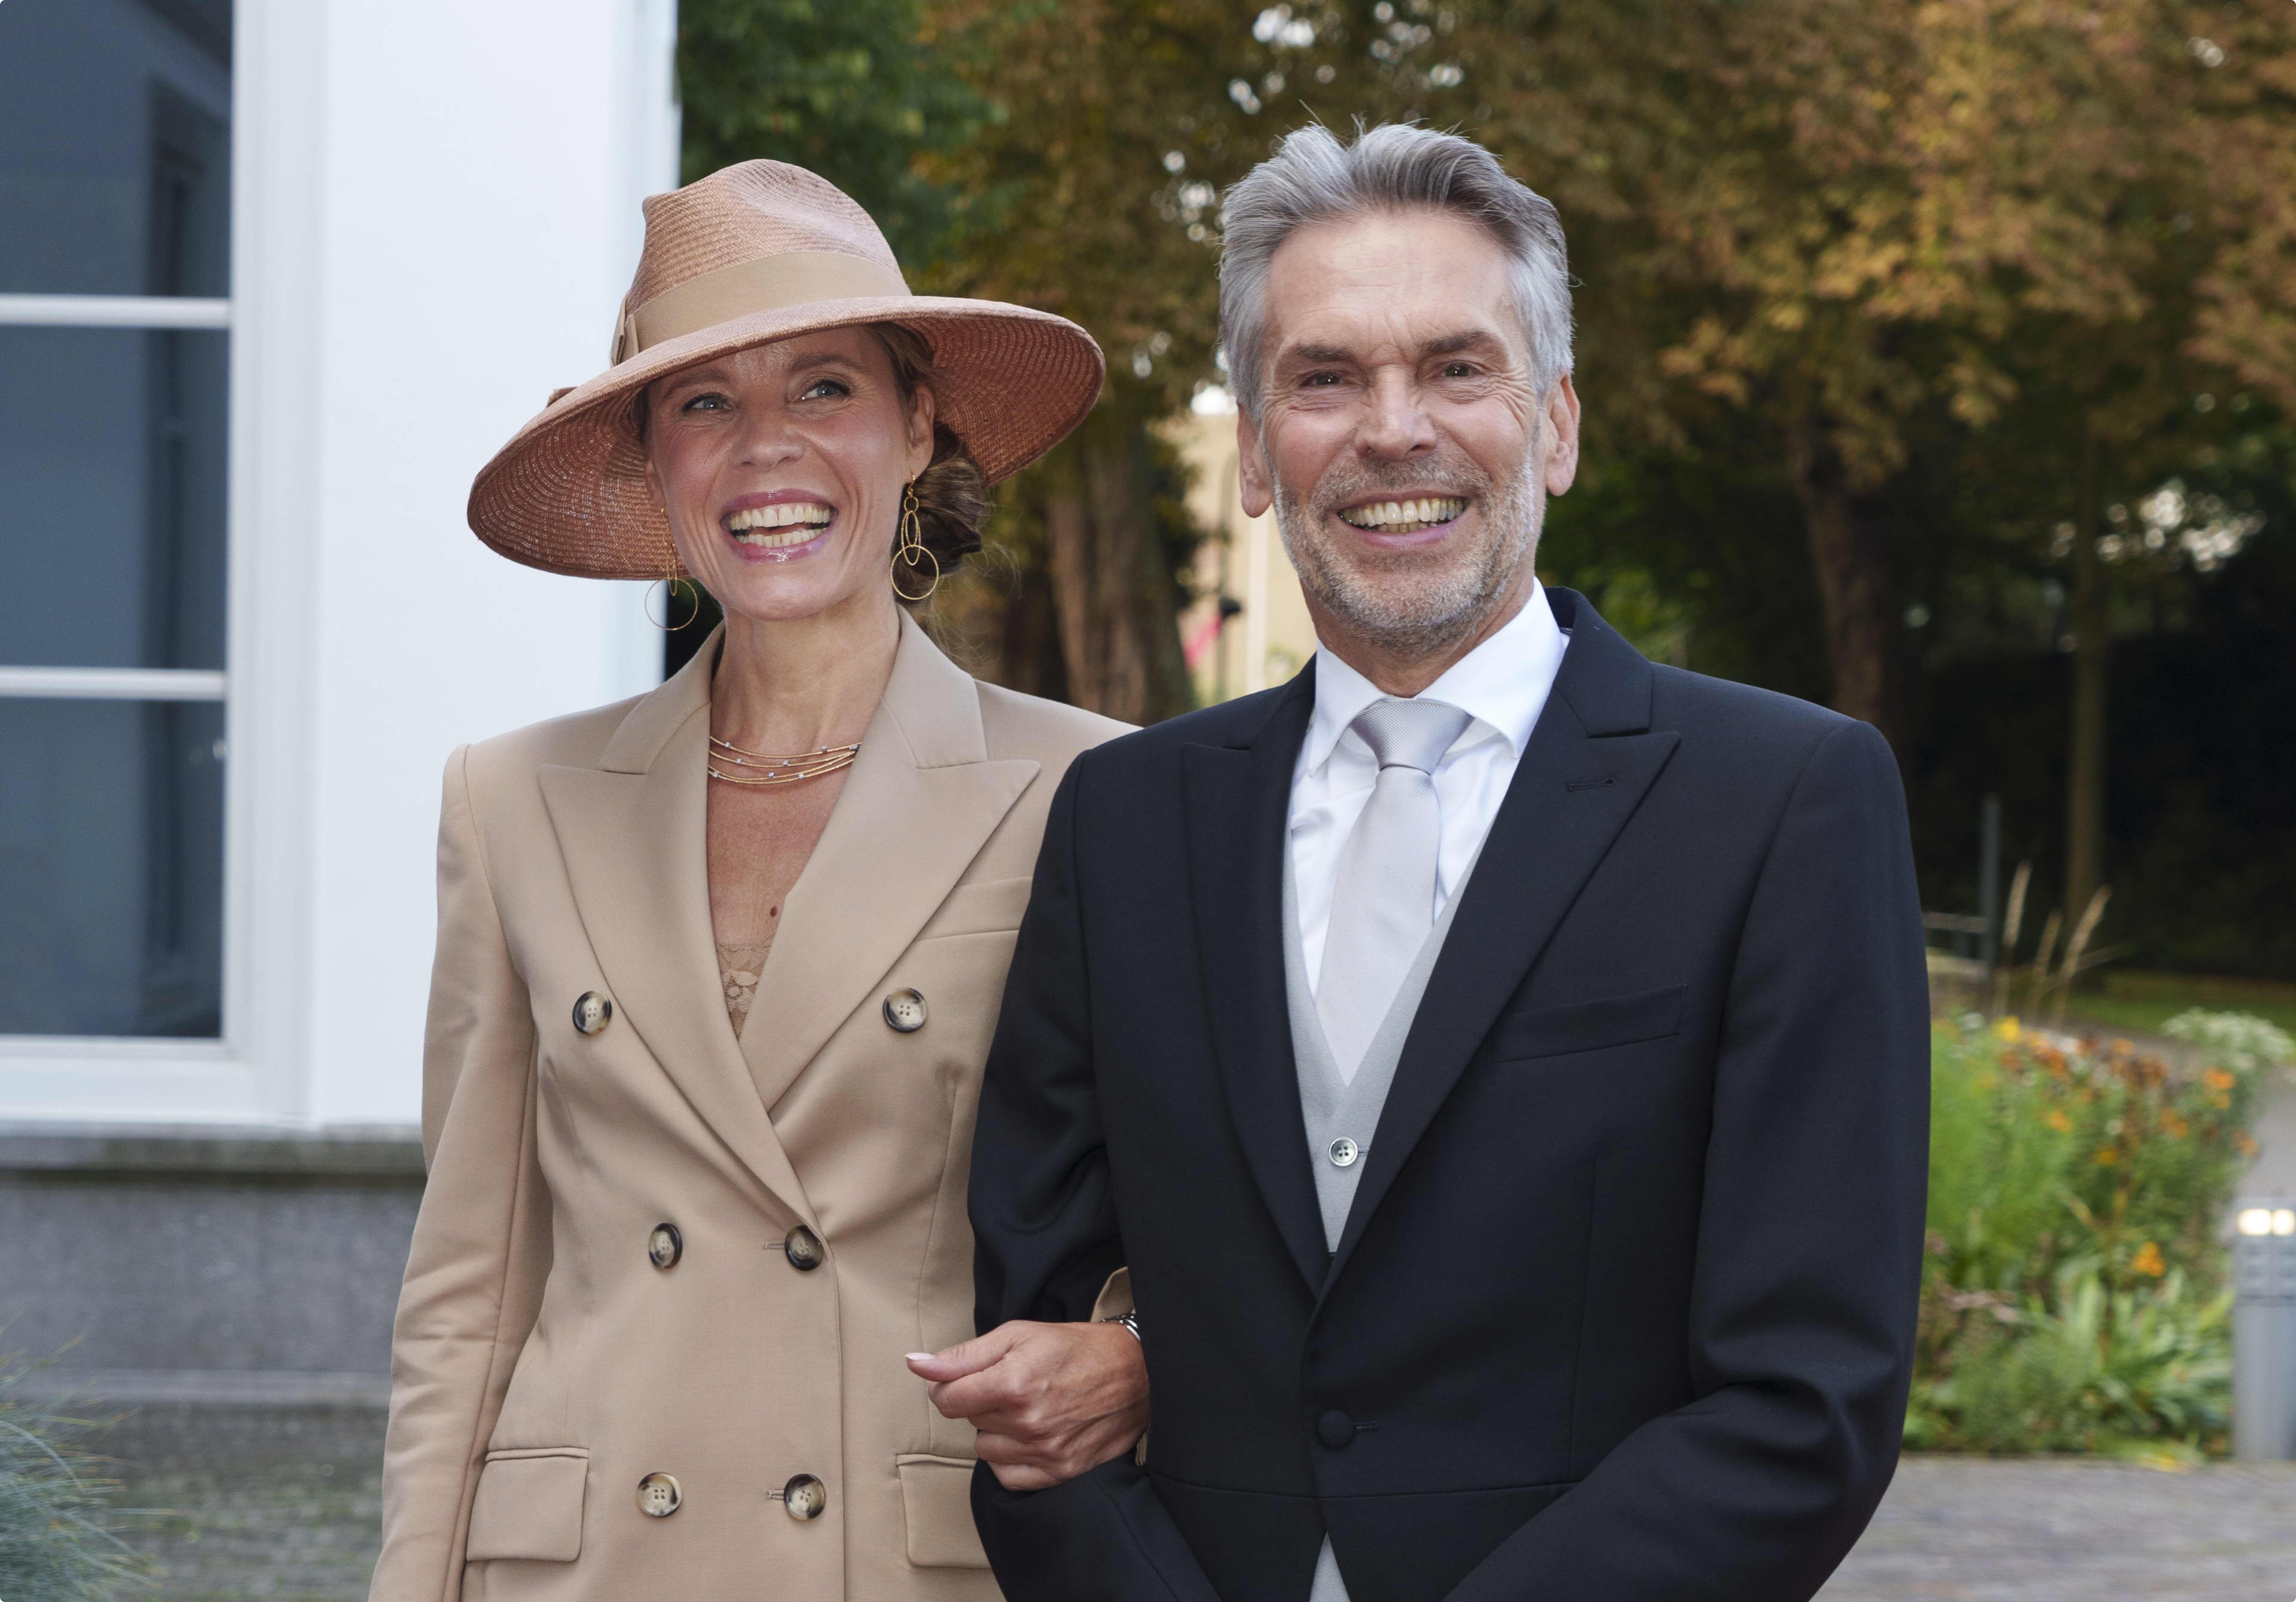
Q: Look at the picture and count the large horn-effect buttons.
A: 6